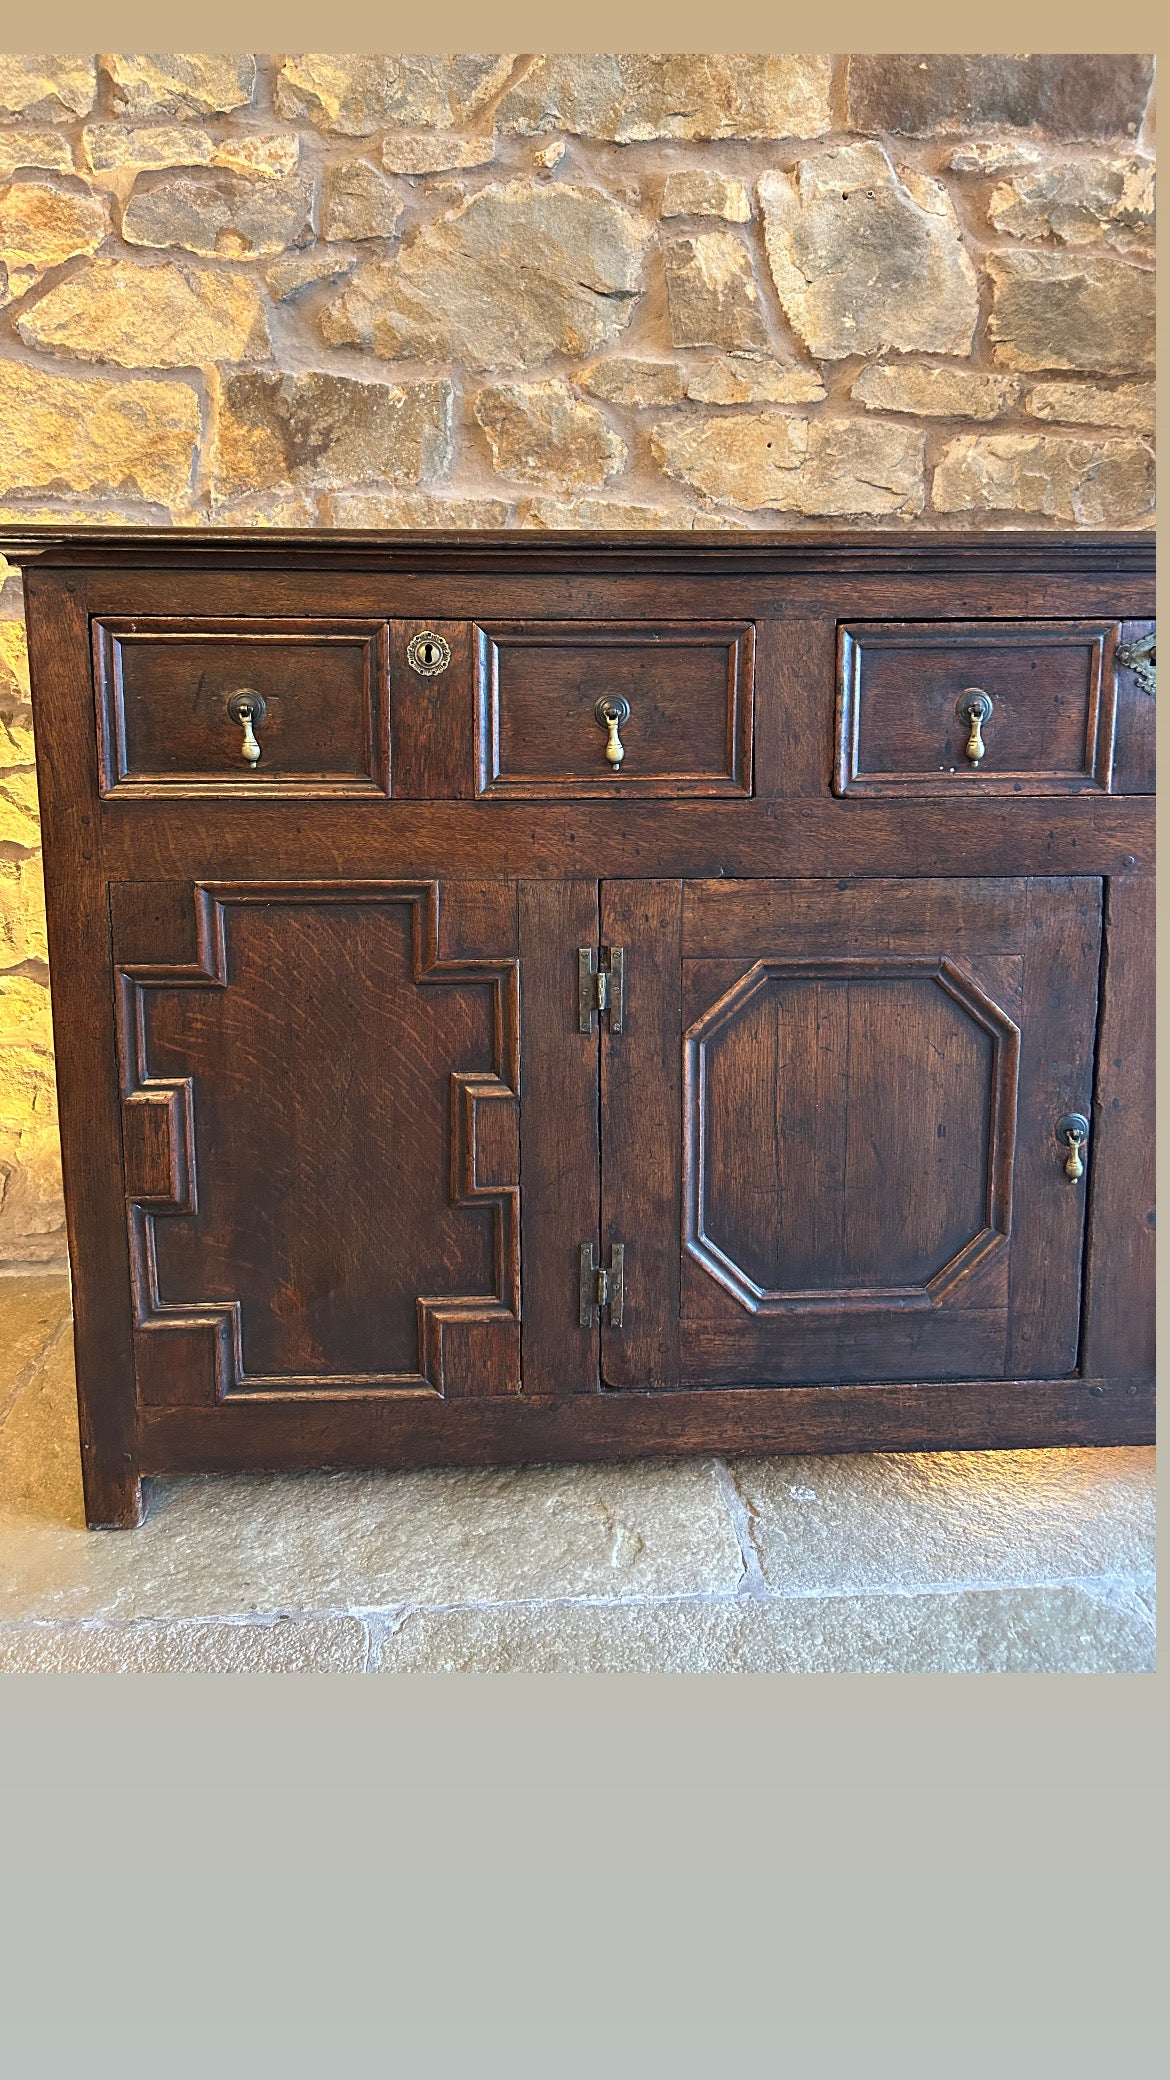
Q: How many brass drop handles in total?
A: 4